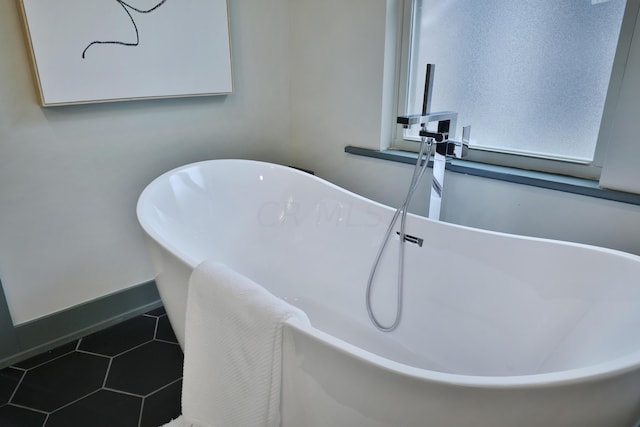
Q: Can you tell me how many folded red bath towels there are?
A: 0